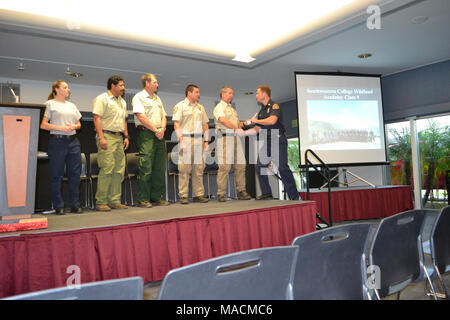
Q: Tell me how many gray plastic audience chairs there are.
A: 5